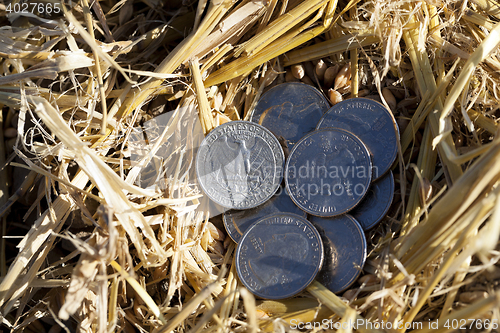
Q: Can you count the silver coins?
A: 8